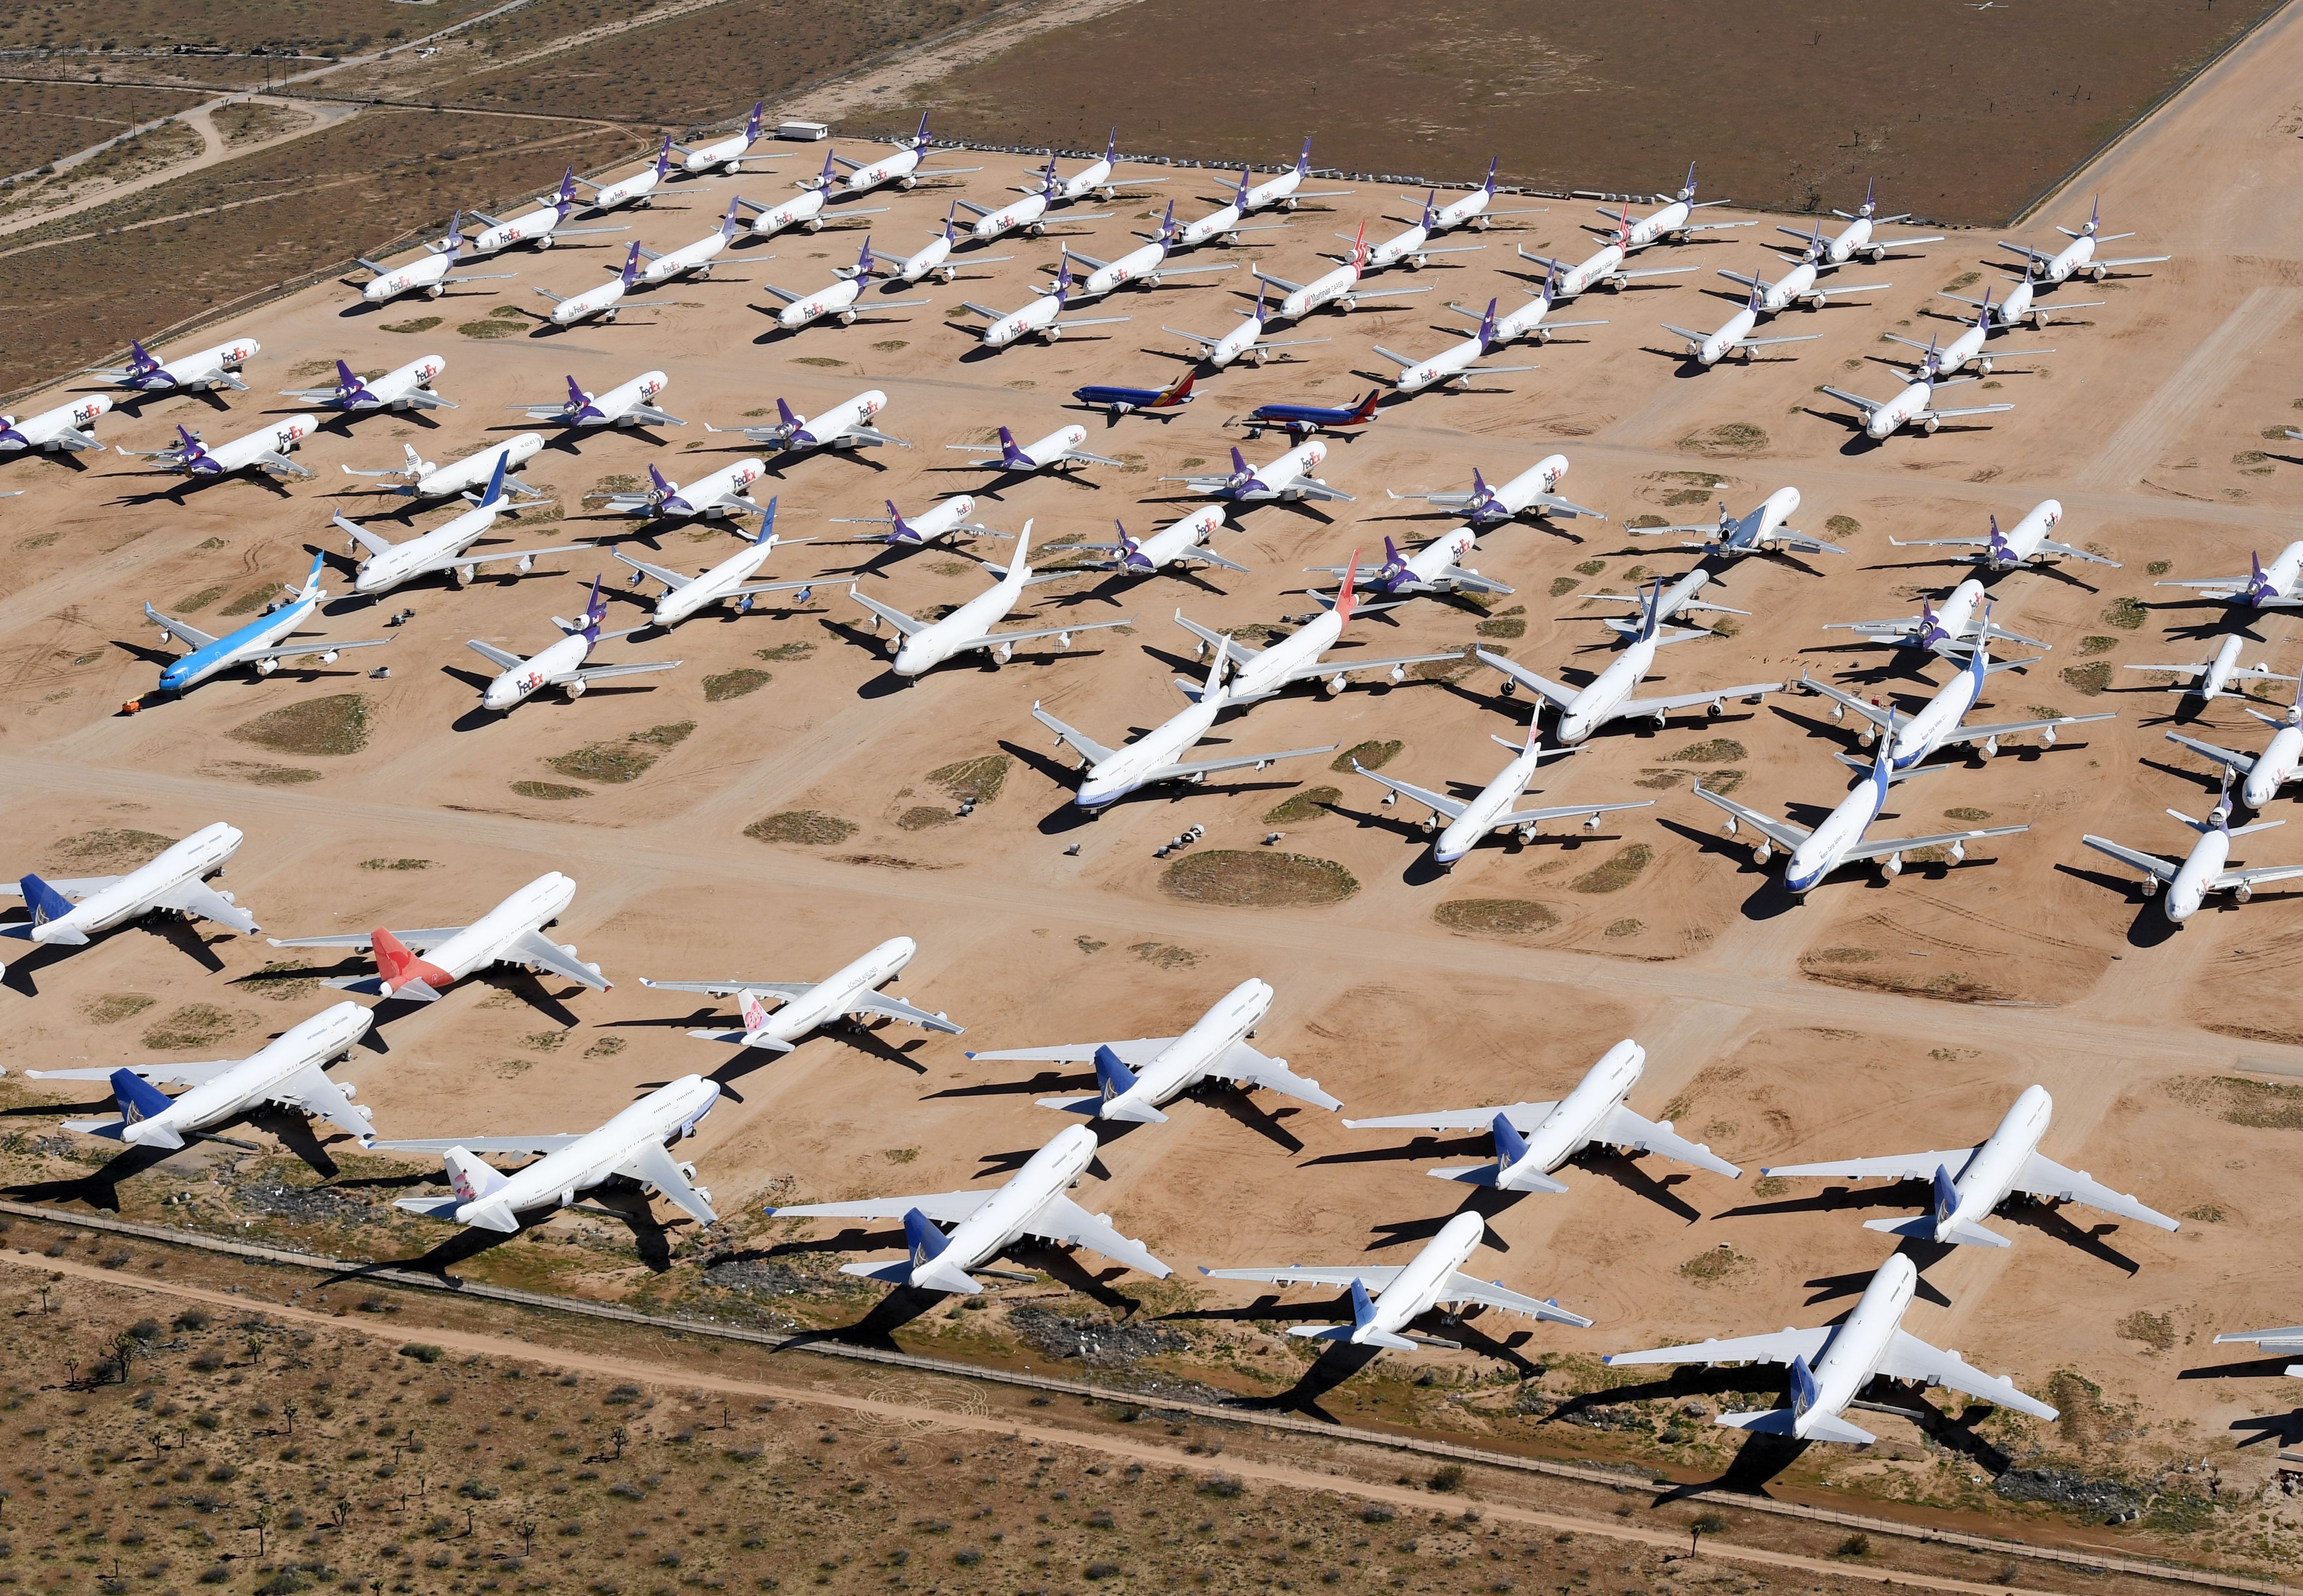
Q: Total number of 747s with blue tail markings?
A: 11